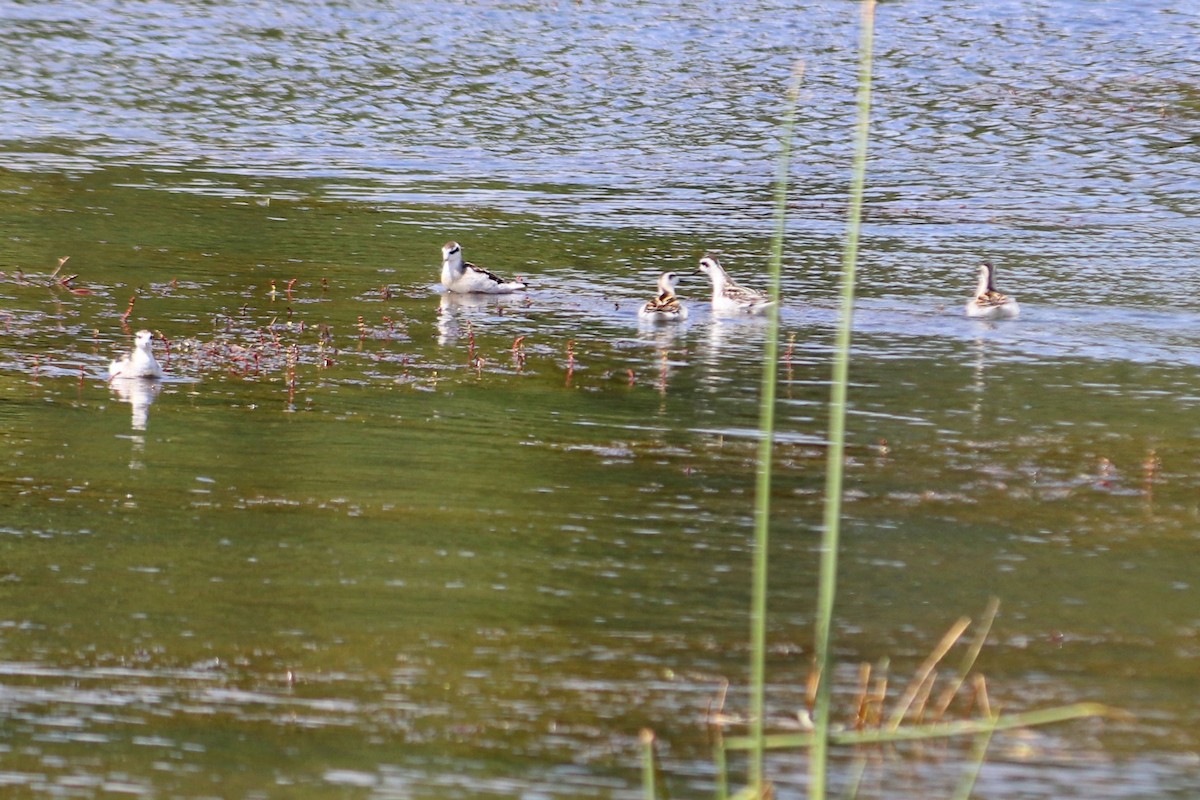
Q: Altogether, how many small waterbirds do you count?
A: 5